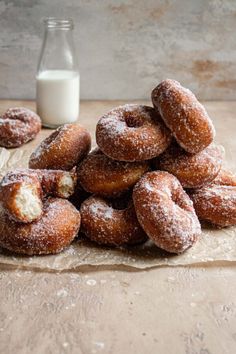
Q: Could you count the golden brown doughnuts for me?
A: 11